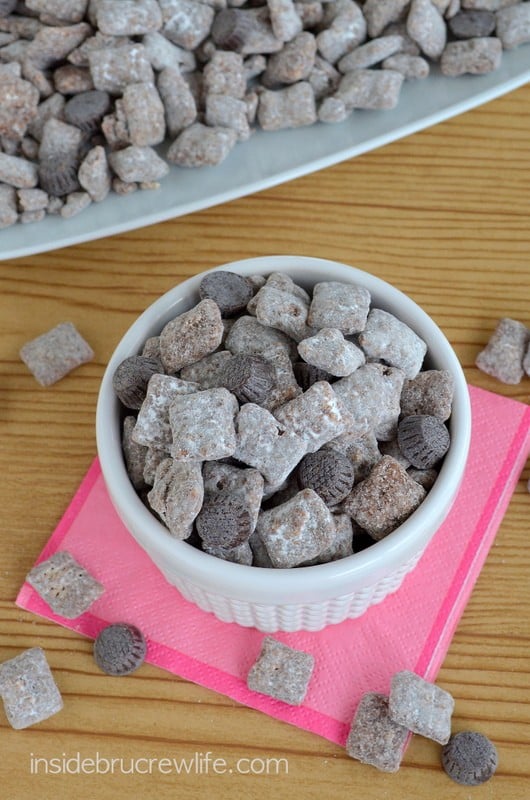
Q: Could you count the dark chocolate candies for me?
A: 13